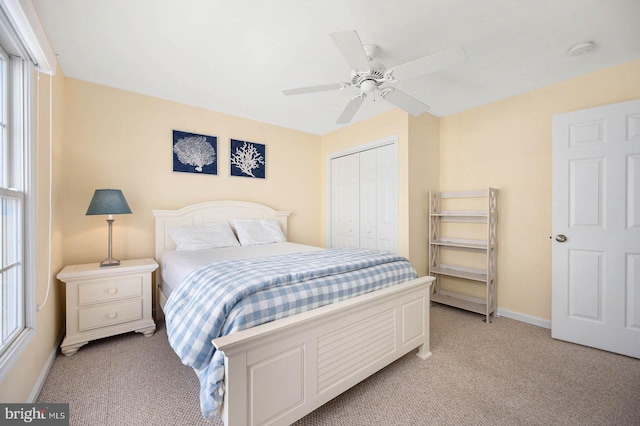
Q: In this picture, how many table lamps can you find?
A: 1